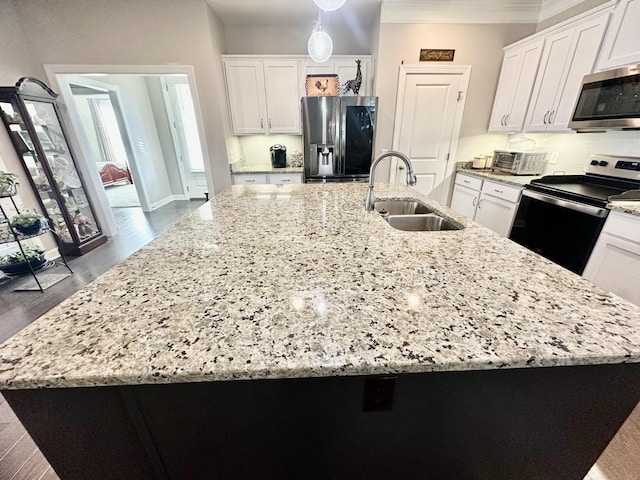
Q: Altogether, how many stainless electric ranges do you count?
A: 1